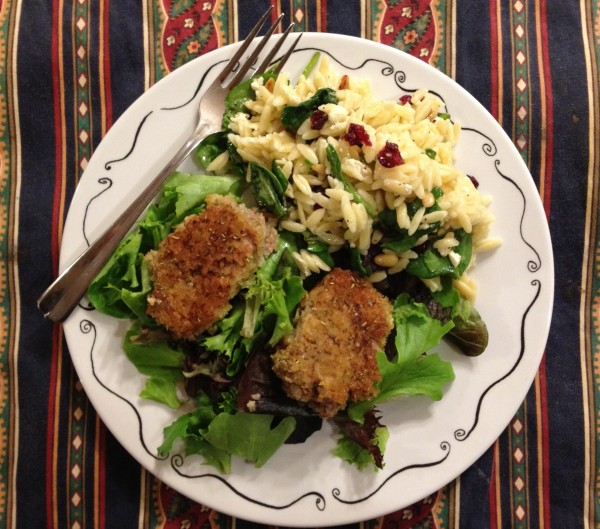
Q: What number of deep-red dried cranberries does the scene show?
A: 5